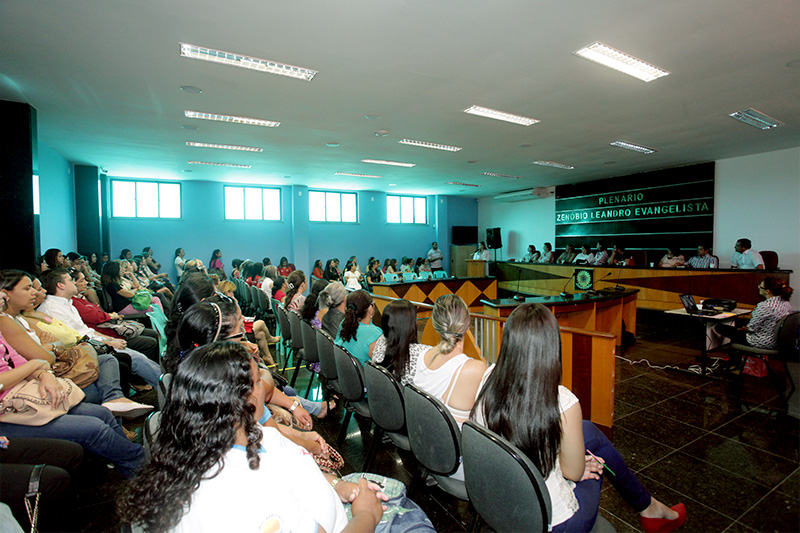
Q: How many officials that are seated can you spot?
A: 9